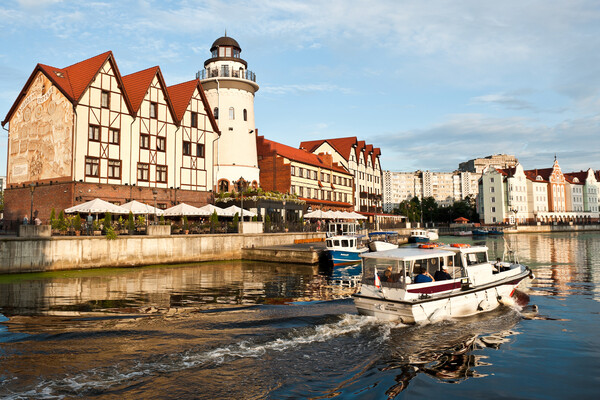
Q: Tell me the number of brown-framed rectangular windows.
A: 13